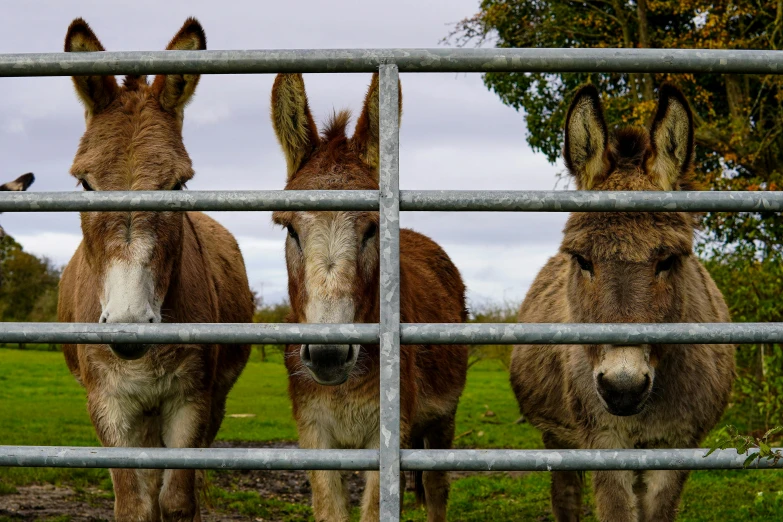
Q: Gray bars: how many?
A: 5